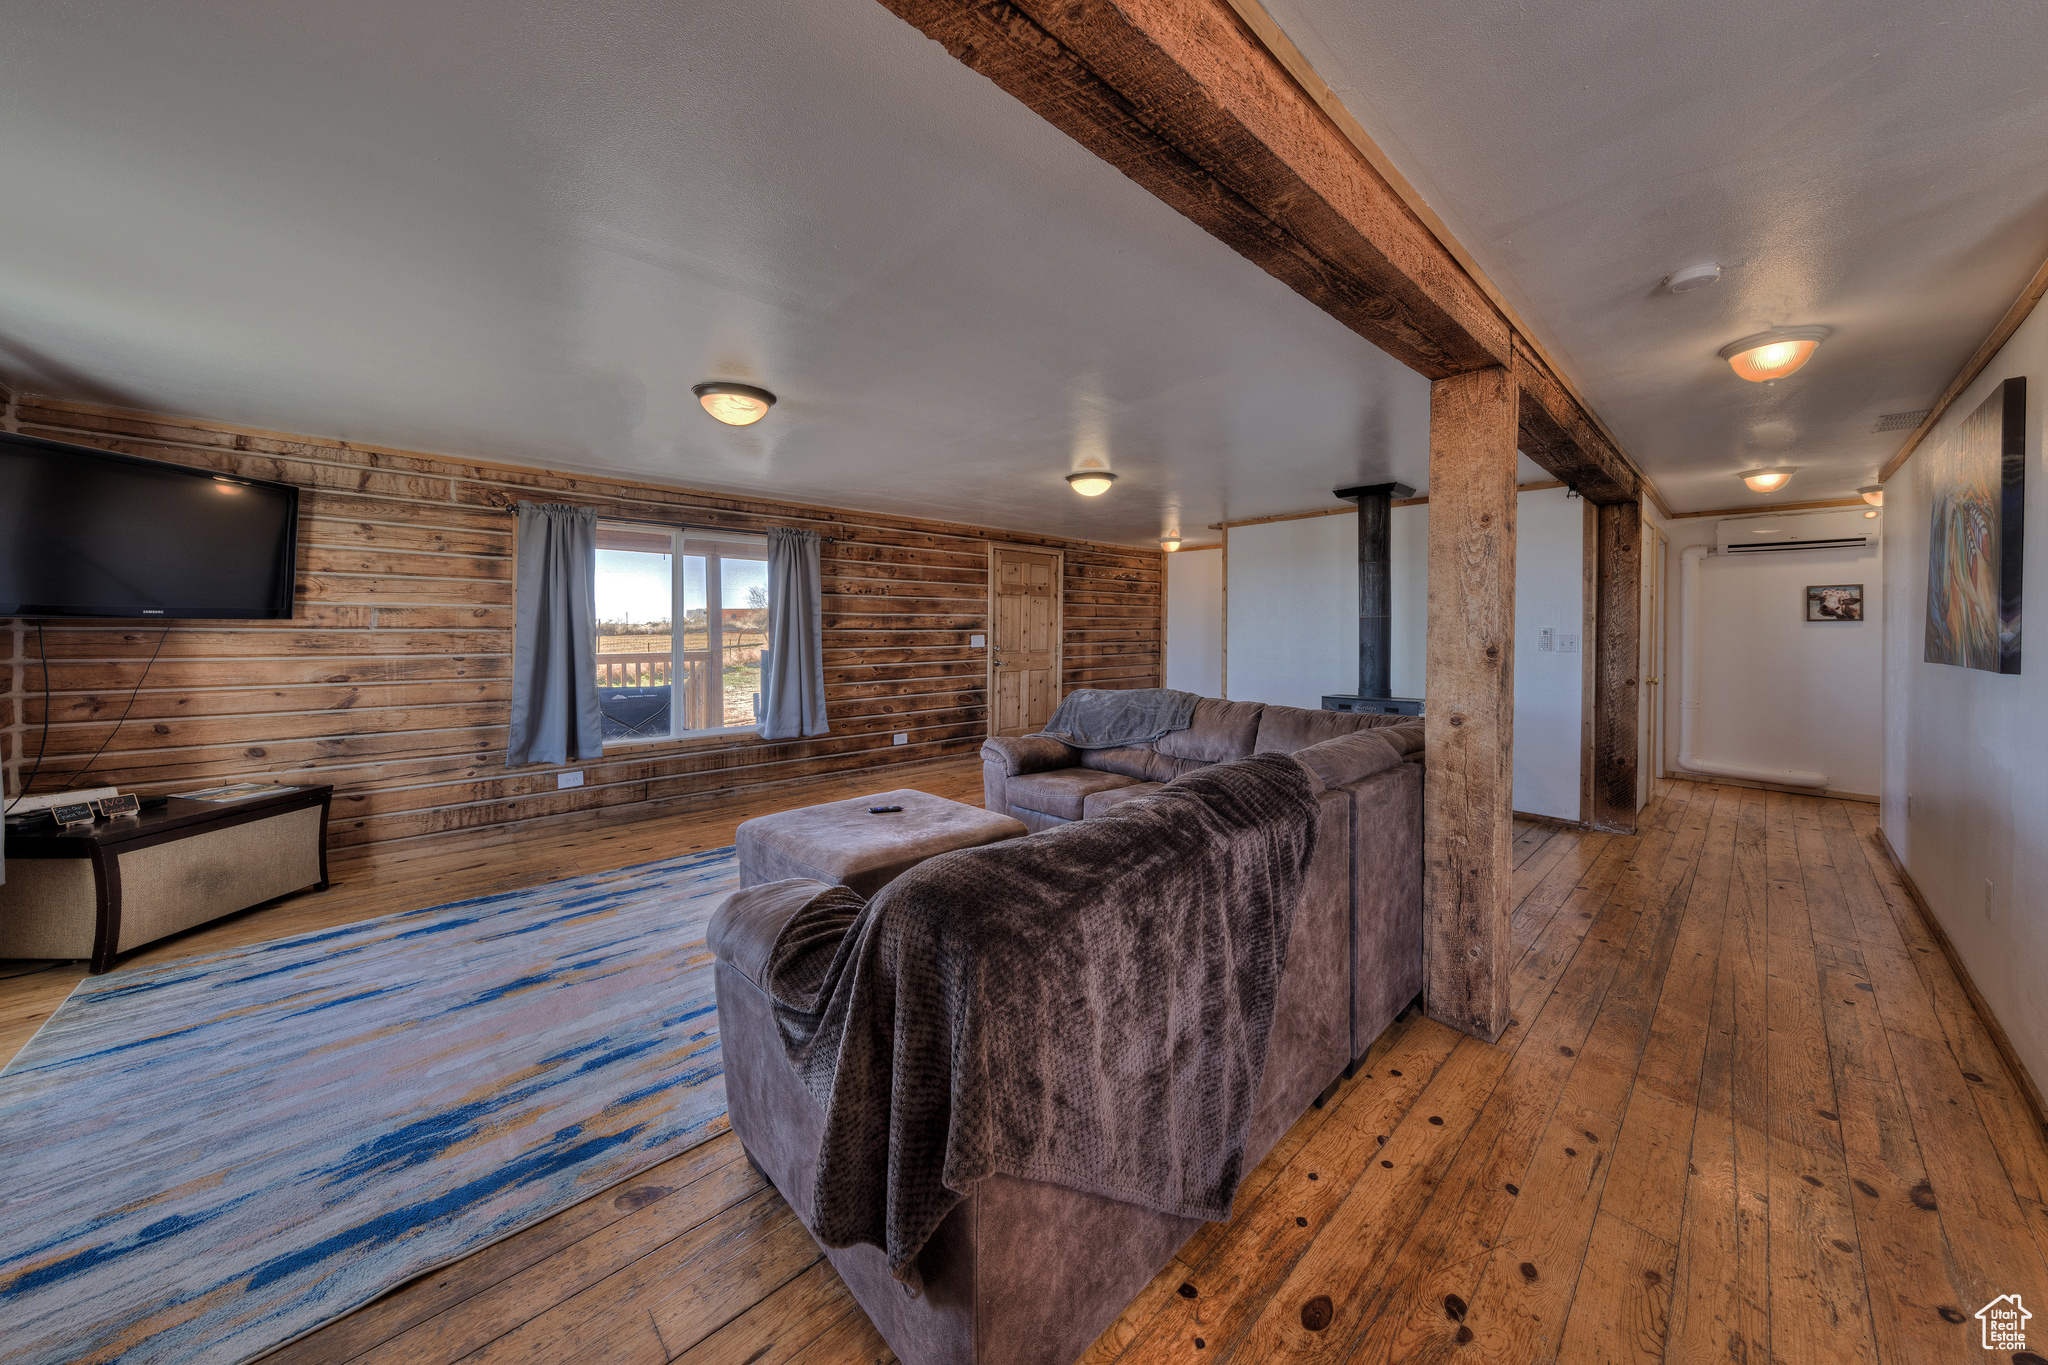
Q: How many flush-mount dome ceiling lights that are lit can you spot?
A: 6